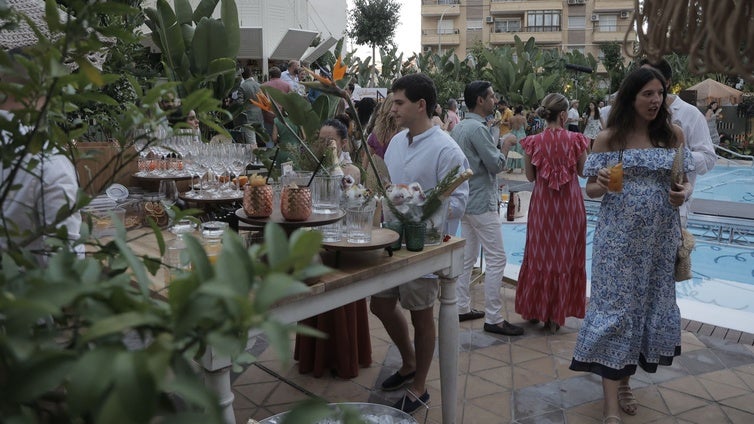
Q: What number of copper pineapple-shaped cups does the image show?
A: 2